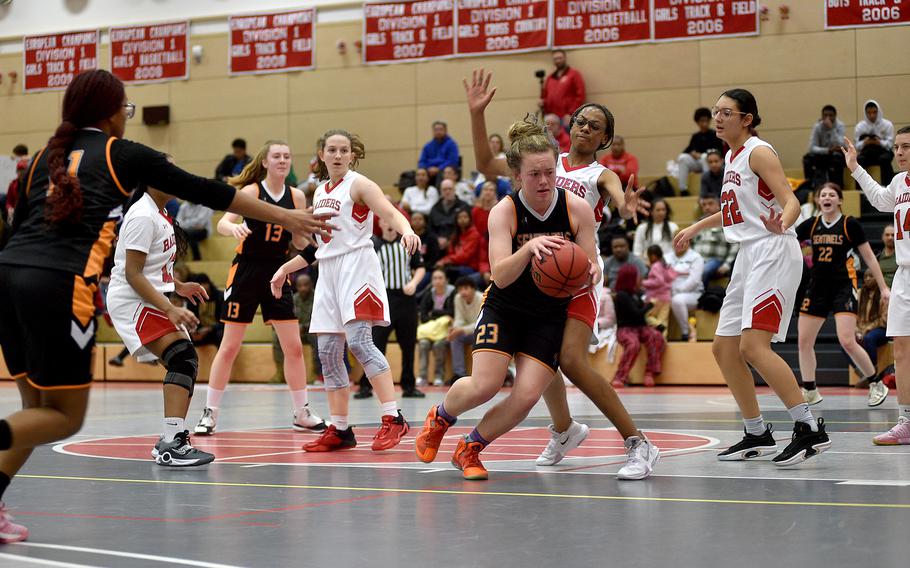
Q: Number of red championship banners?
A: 8